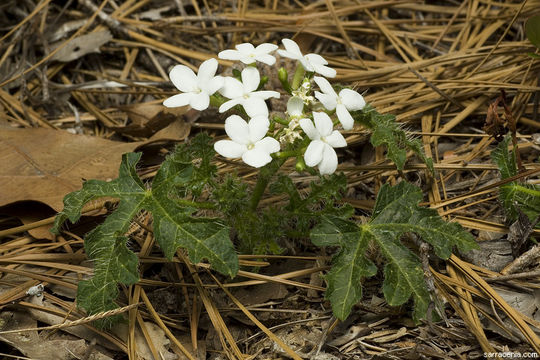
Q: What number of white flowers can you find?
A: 7